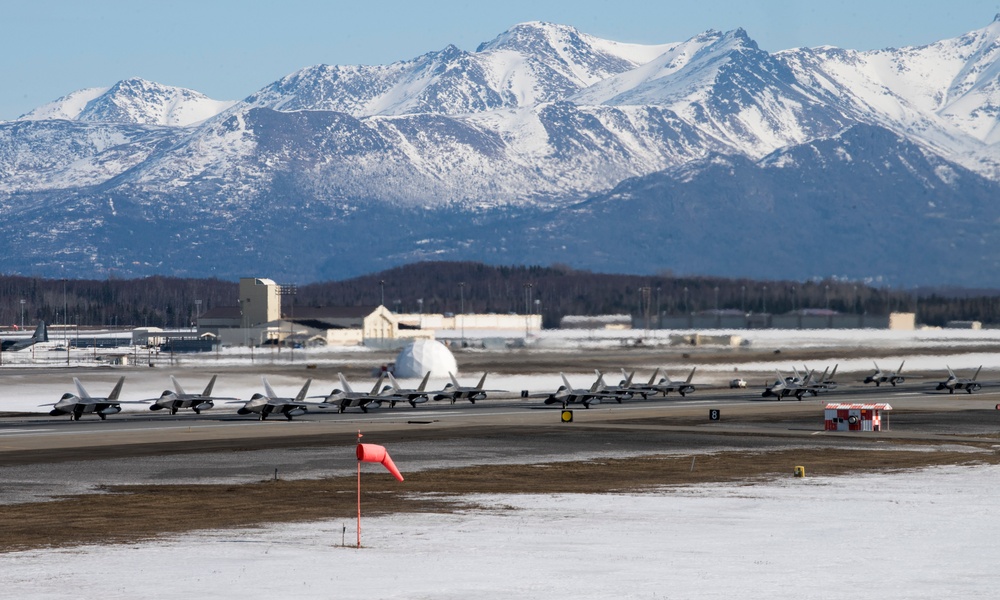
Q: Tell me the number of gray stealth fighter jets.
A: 15